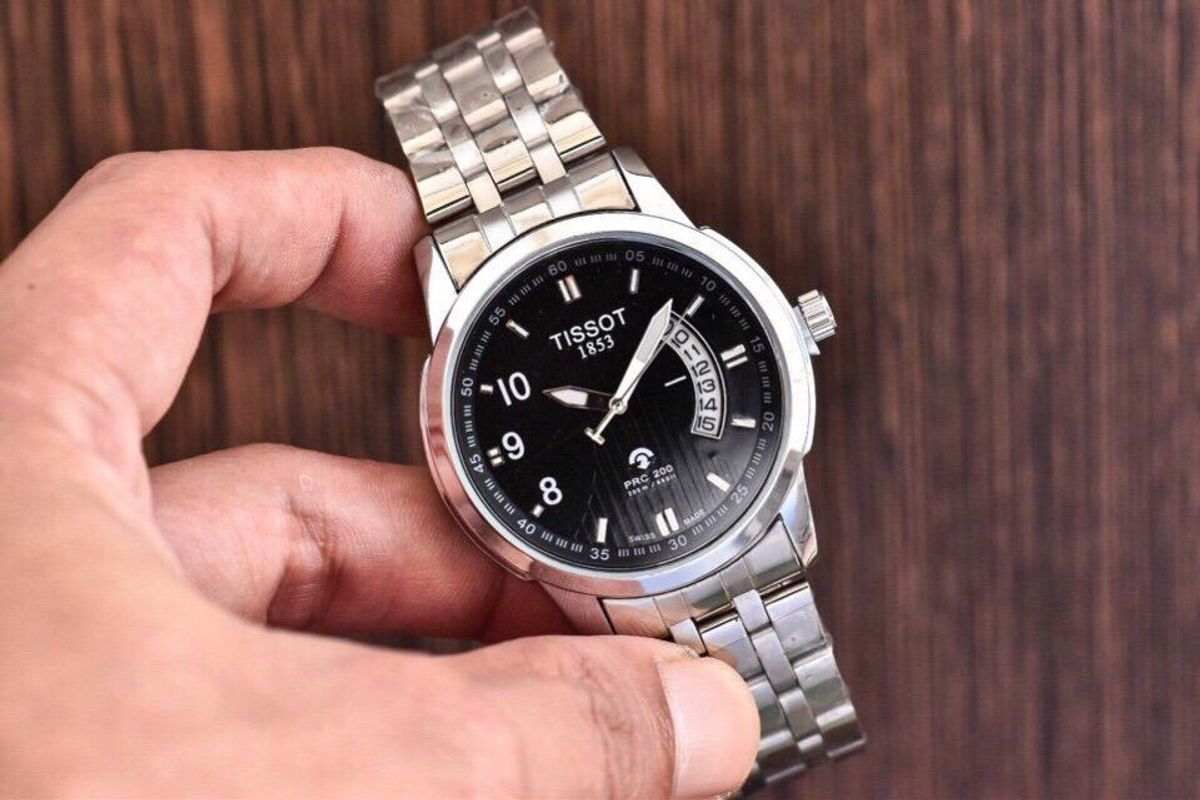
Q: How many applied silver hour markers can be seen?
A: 12